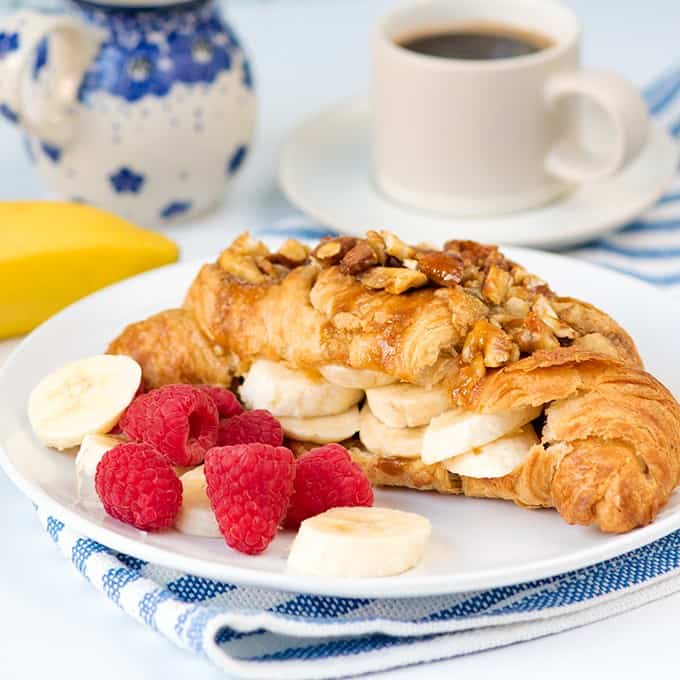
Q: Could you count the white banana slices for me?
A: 11